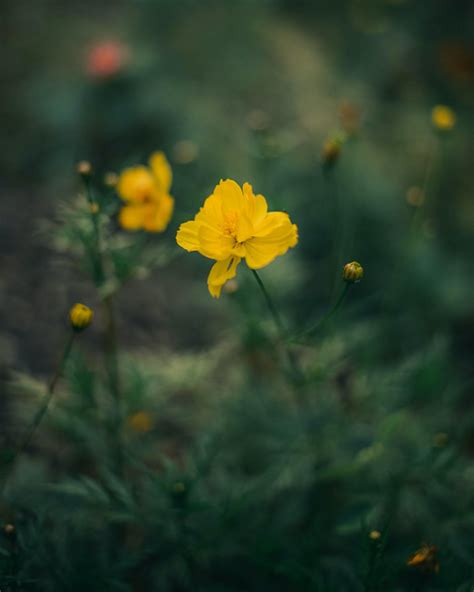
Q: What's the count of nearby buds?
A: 2